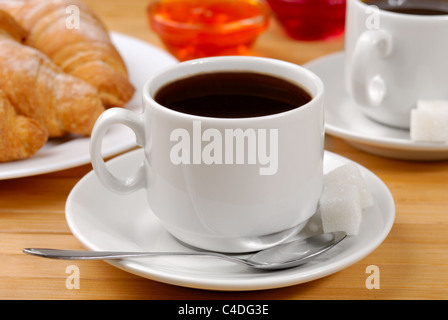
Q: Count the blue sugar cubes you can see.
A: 0